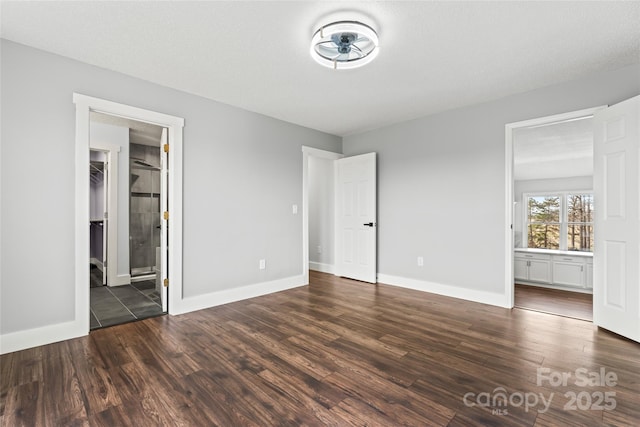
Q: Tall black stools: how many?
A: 0